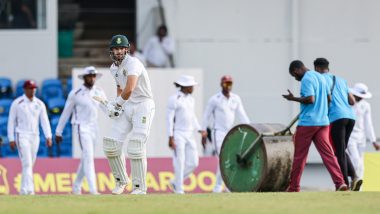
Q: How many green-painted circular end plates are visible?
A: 1